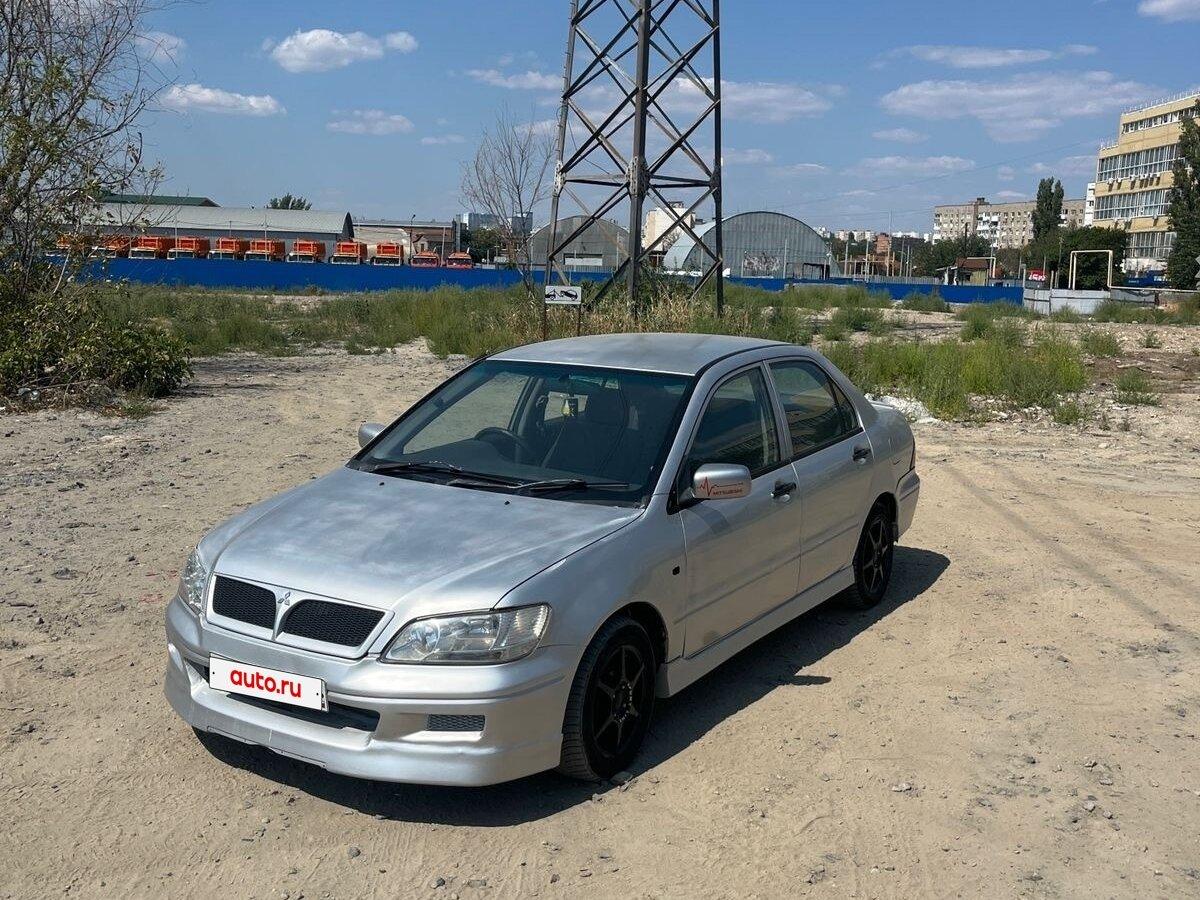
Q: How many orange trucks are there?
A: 11